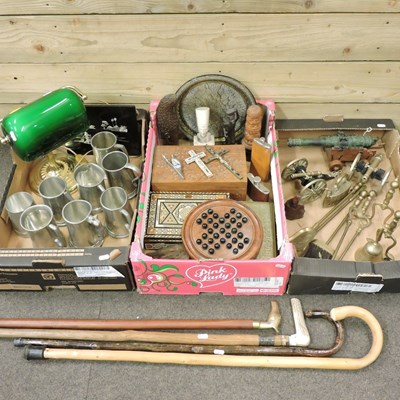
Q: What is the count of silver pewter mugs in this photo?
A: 8